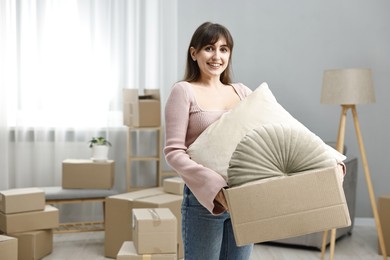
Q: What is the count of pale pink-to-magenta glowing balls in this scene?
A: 0